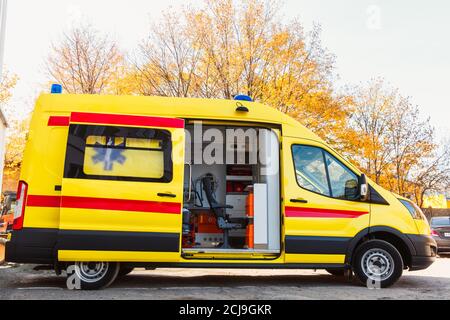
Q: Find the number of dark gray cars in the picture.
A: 1